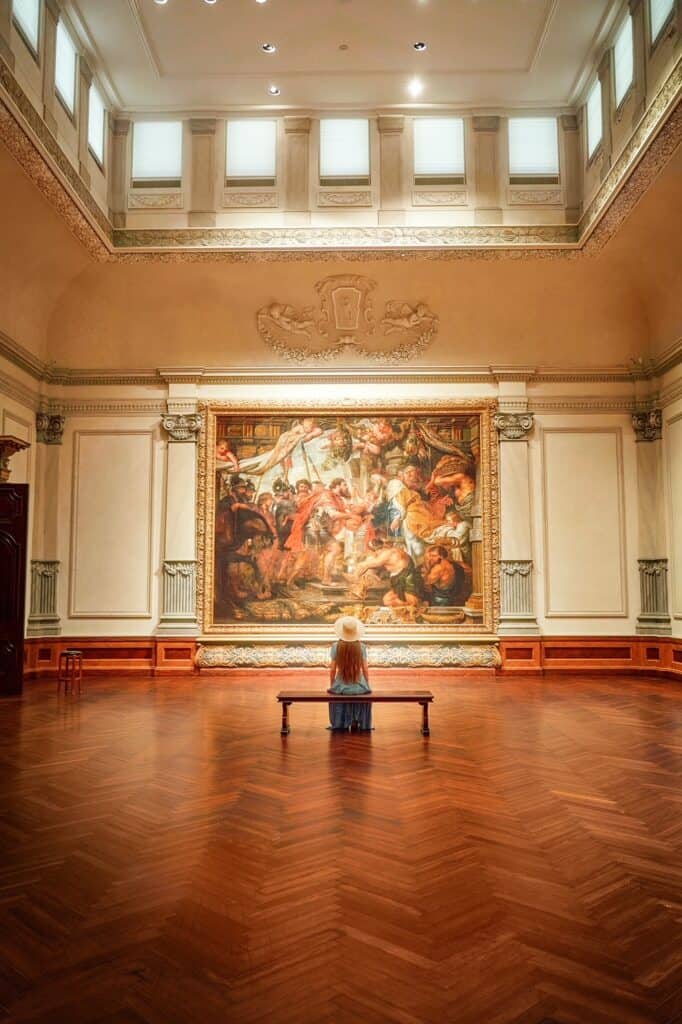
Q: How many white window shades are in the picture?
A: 11